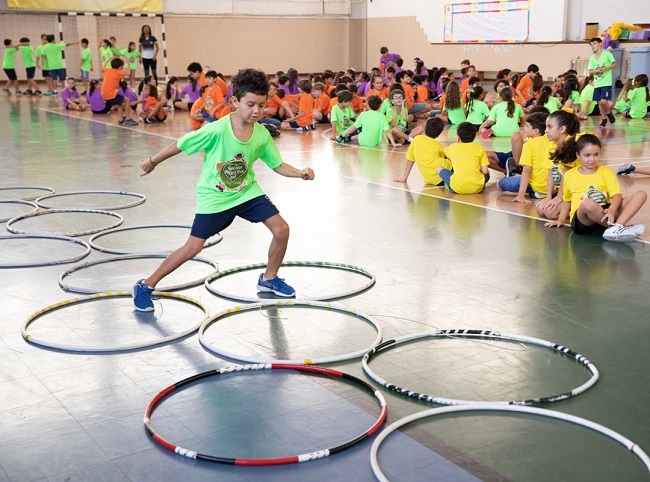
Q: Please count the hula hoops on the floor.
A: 13